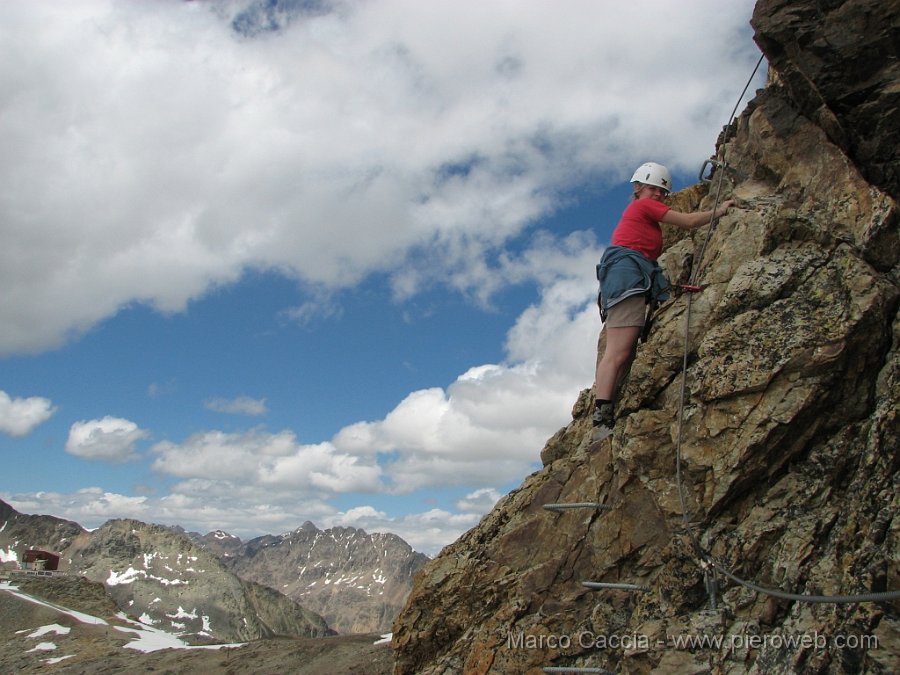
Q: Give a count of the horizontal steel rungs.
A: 3